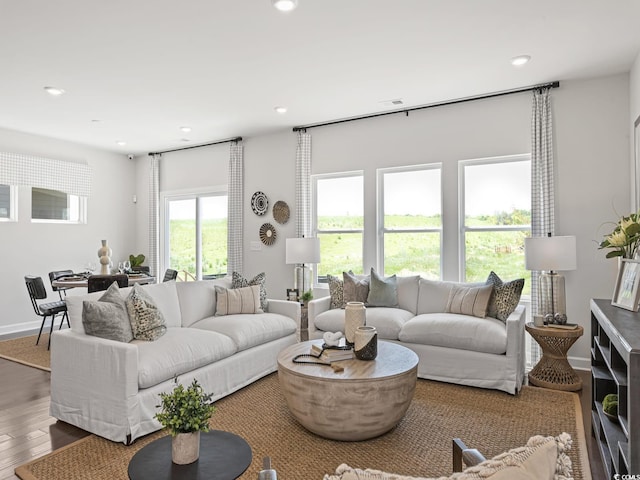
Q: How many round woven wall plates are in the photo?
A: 3